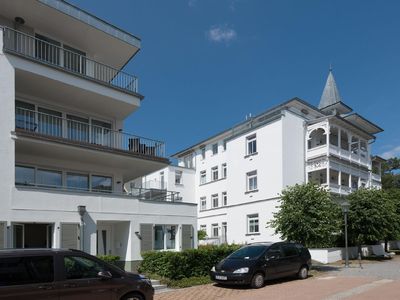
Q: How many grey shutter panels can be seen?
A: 4